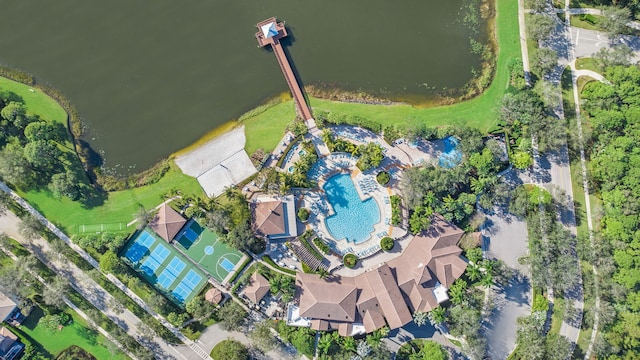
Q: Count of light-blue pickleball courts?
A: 4